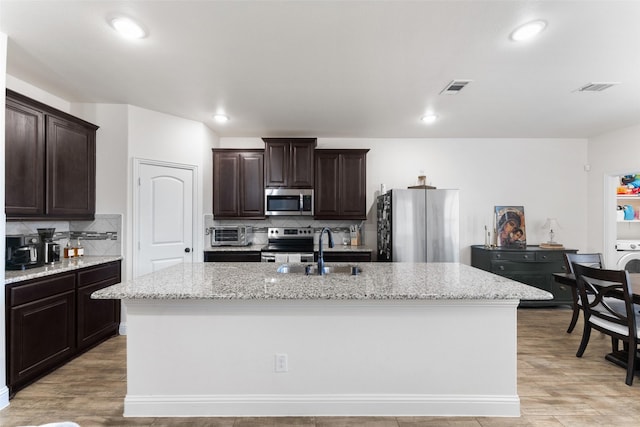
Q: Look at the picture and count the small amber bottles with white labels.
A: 2